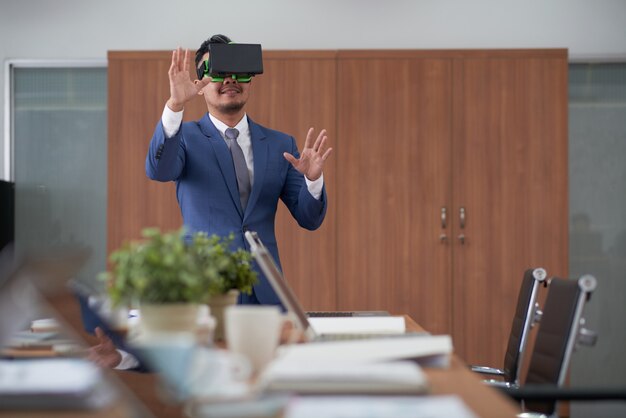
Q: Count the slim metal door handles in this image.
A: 2